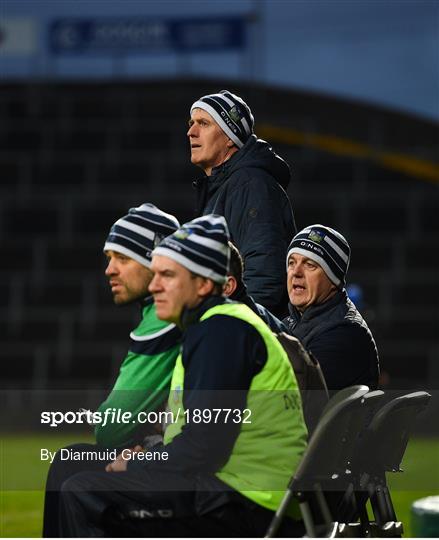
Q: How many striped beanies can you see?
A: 4